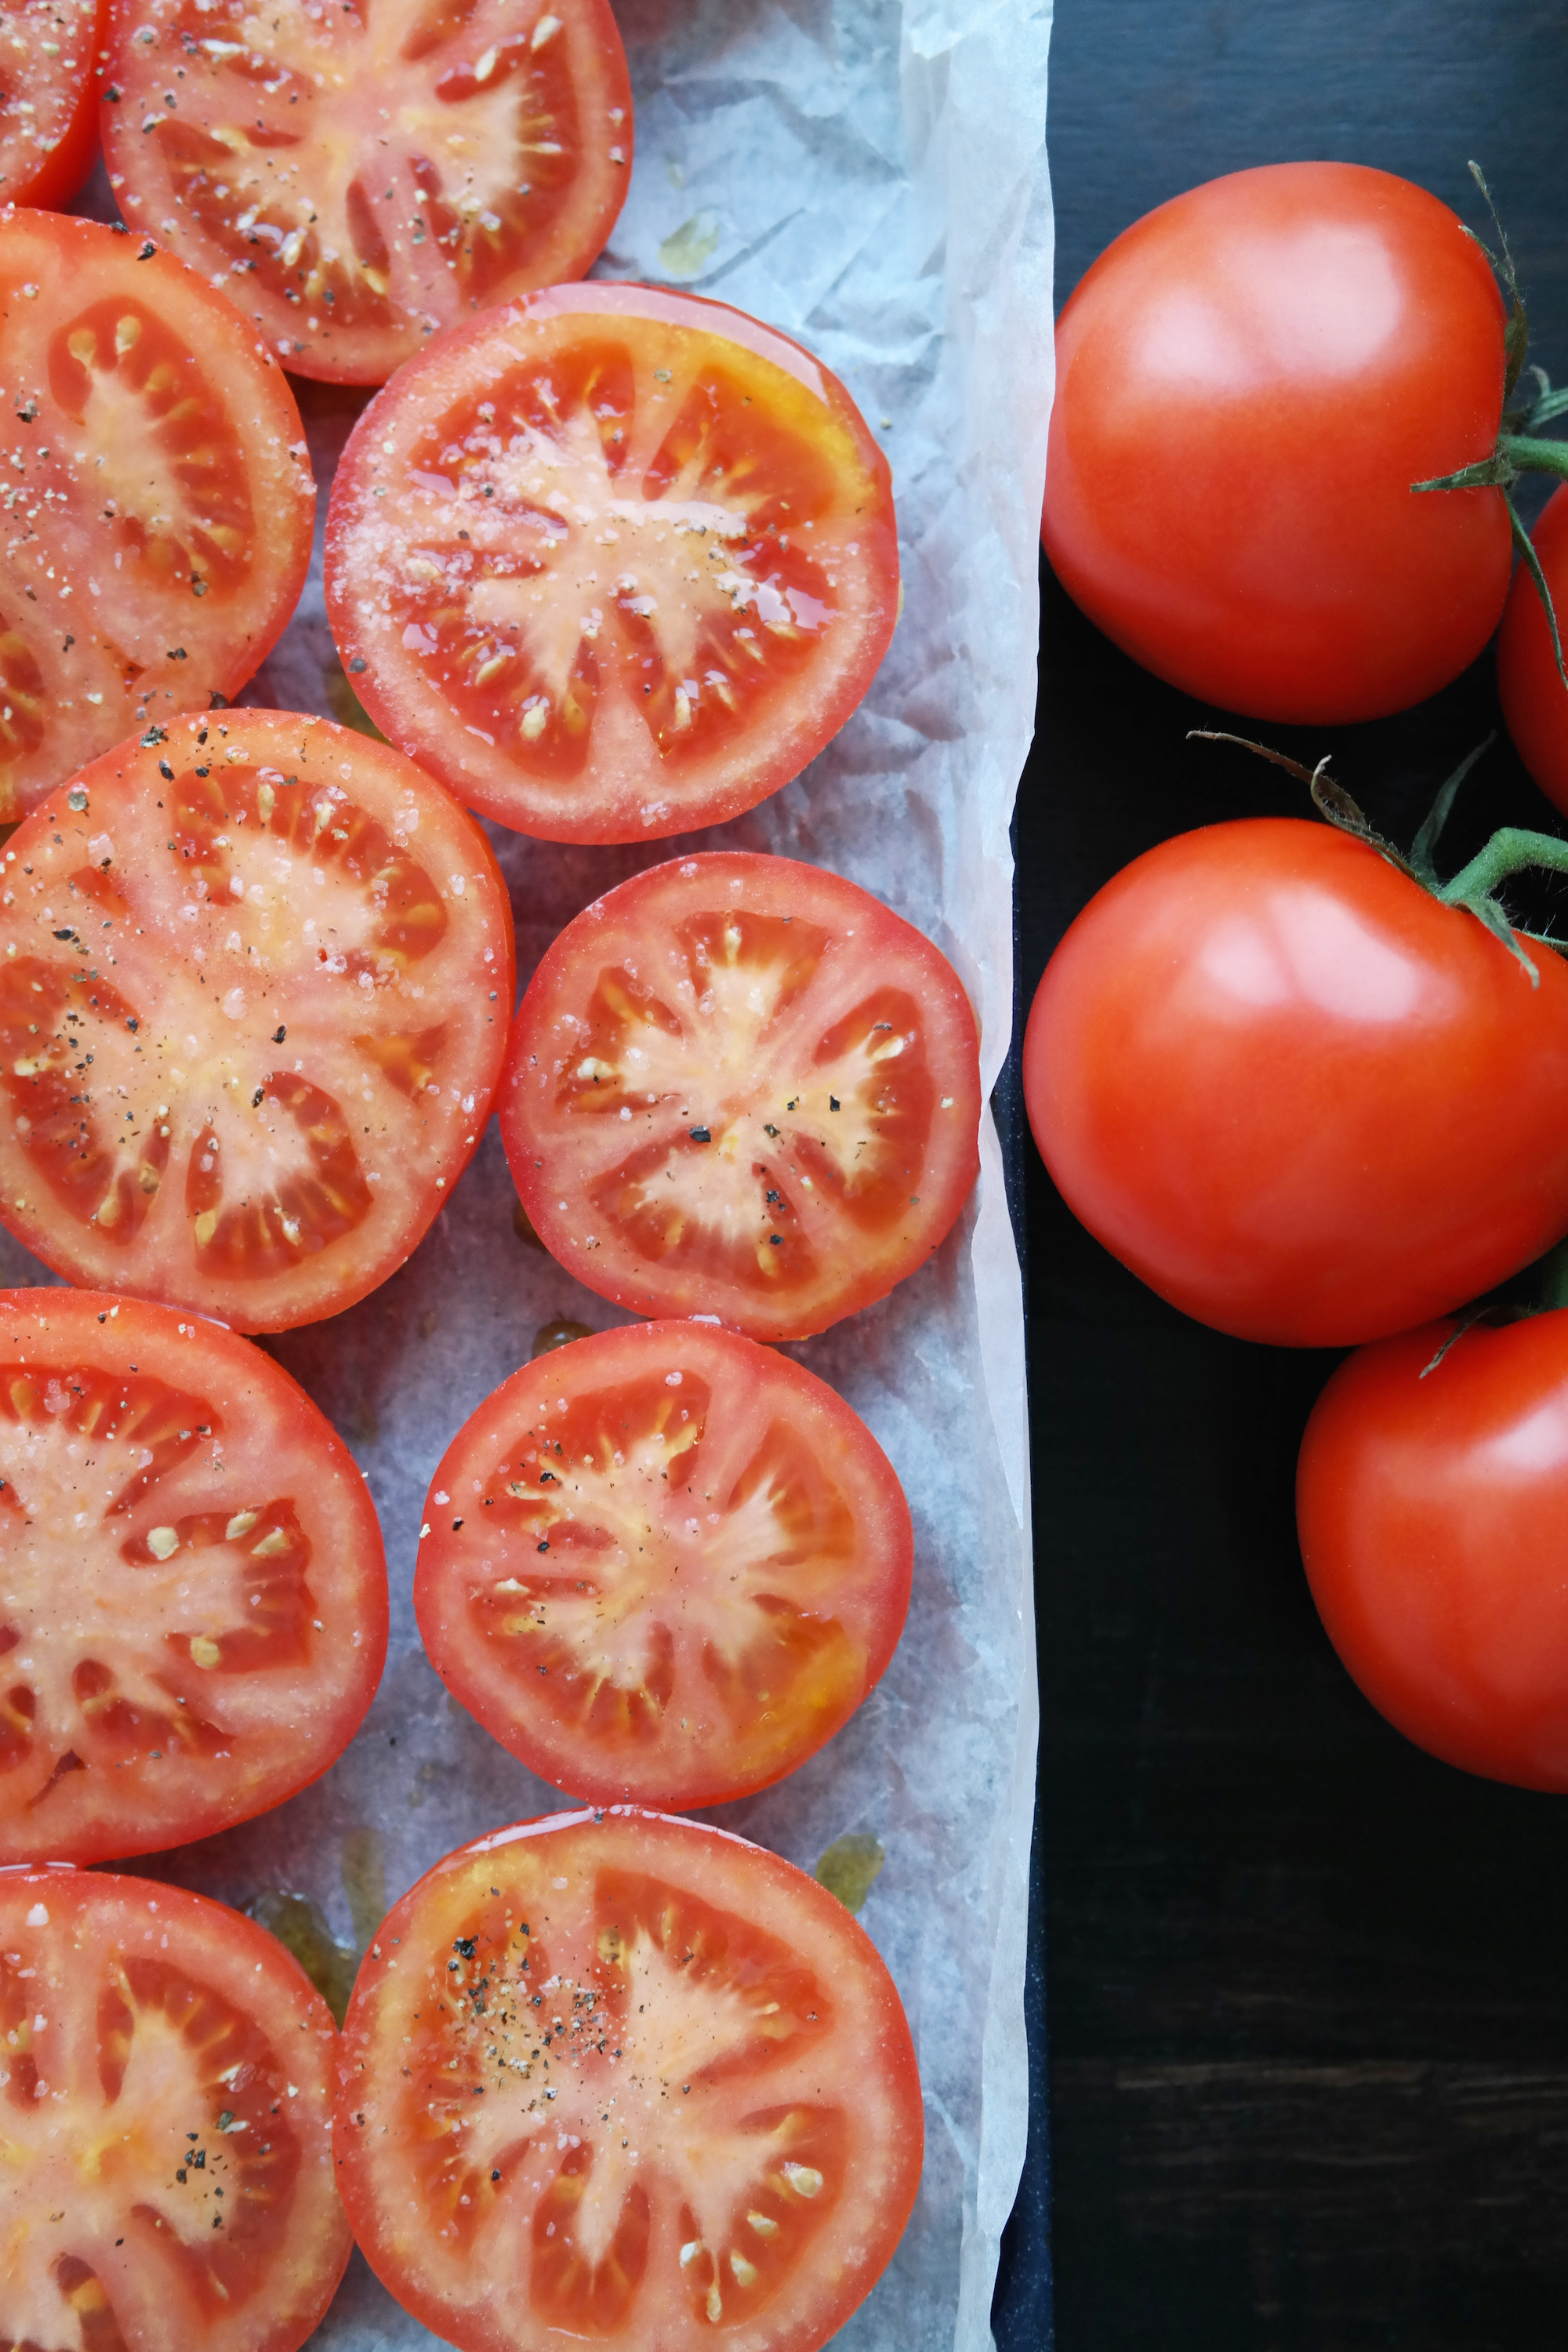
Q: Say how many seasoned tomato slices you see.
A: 10